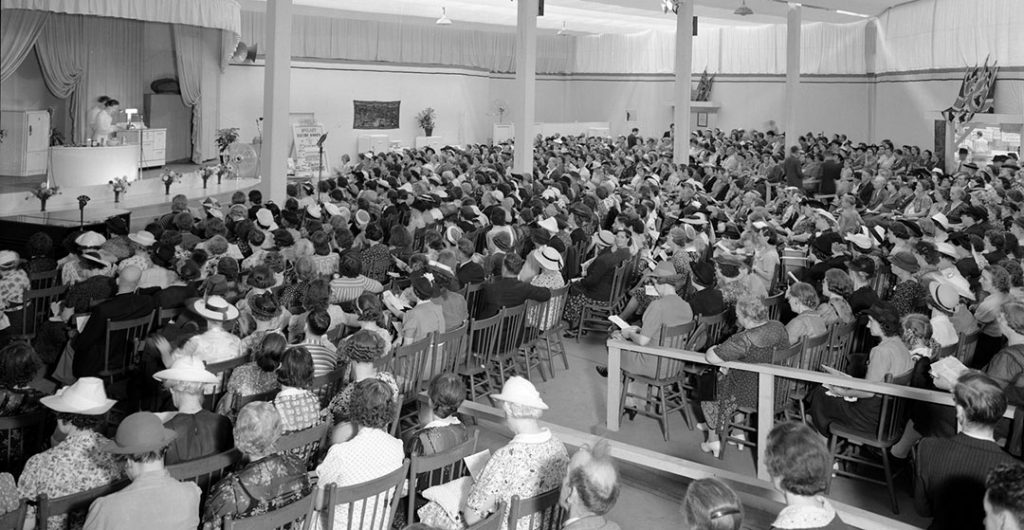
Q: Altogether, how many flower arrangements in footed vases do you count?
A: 5